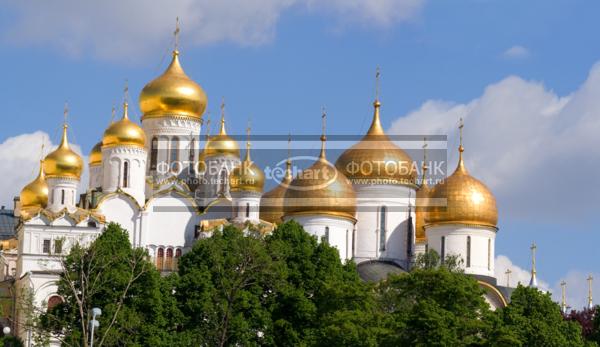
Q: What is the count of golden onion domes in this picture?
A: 13